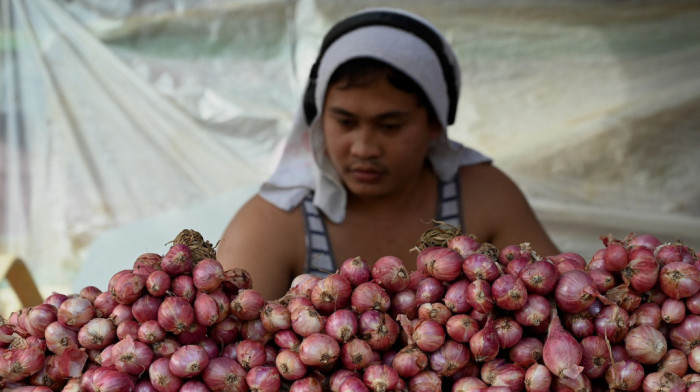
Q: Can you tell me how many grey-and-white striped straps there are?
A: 2